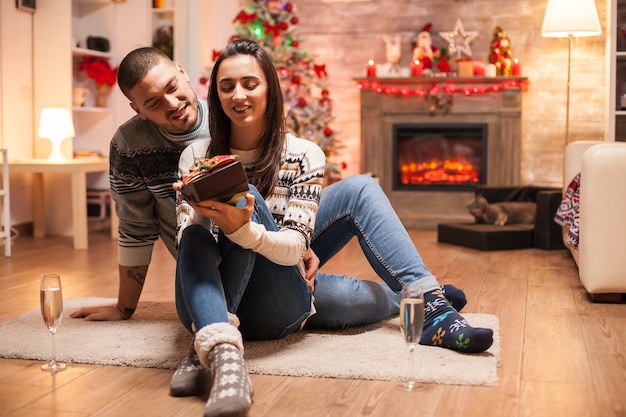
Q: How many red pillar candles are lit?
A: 3